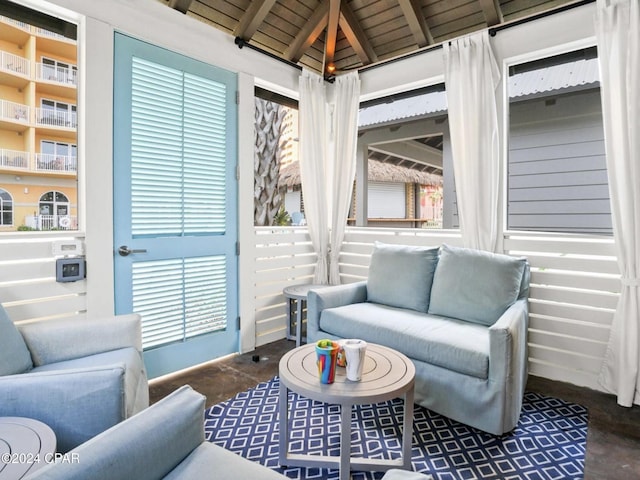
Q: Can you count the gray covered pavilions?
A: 1